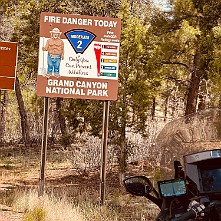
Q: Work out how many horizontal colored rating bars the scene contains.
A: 5